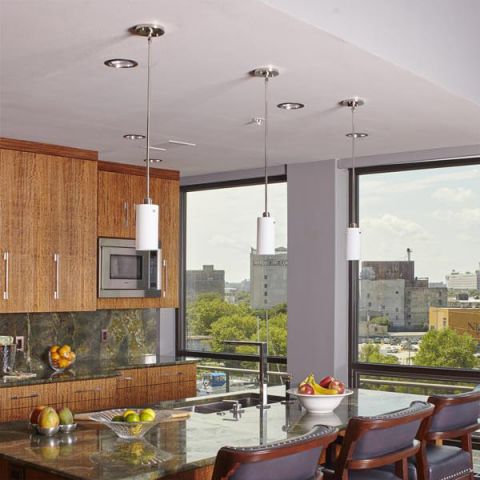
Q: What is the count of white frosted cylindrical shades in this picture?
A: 3